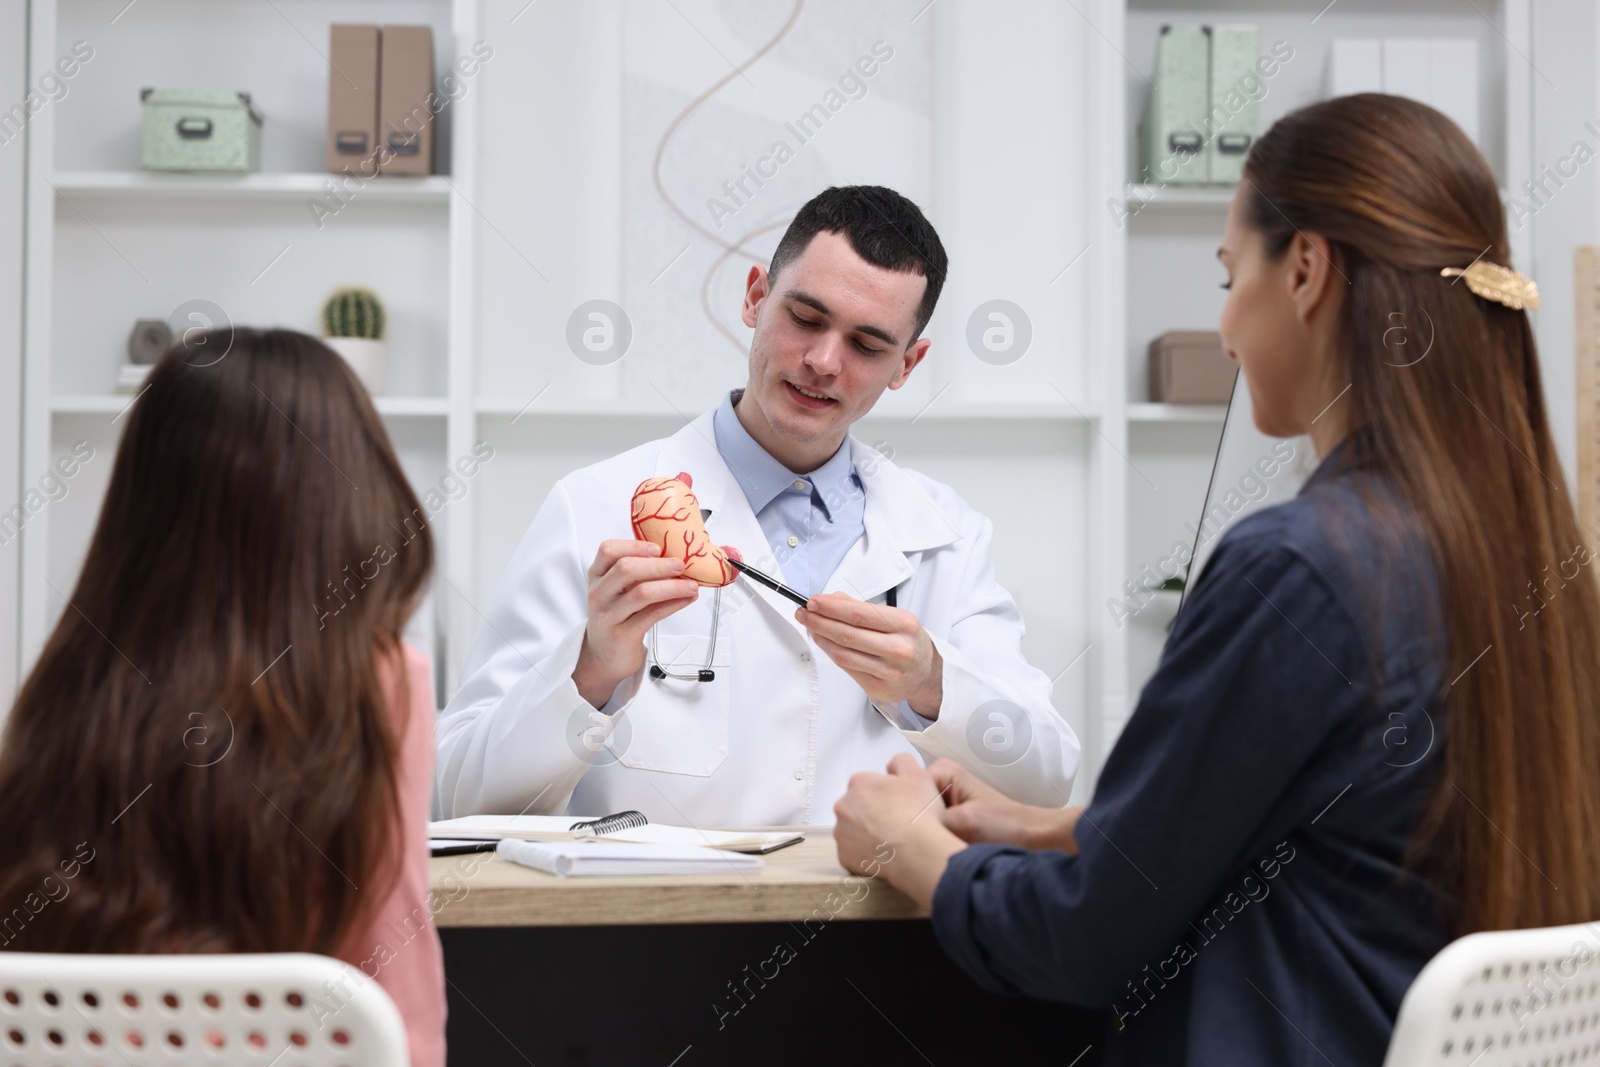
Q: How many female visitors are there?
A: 2